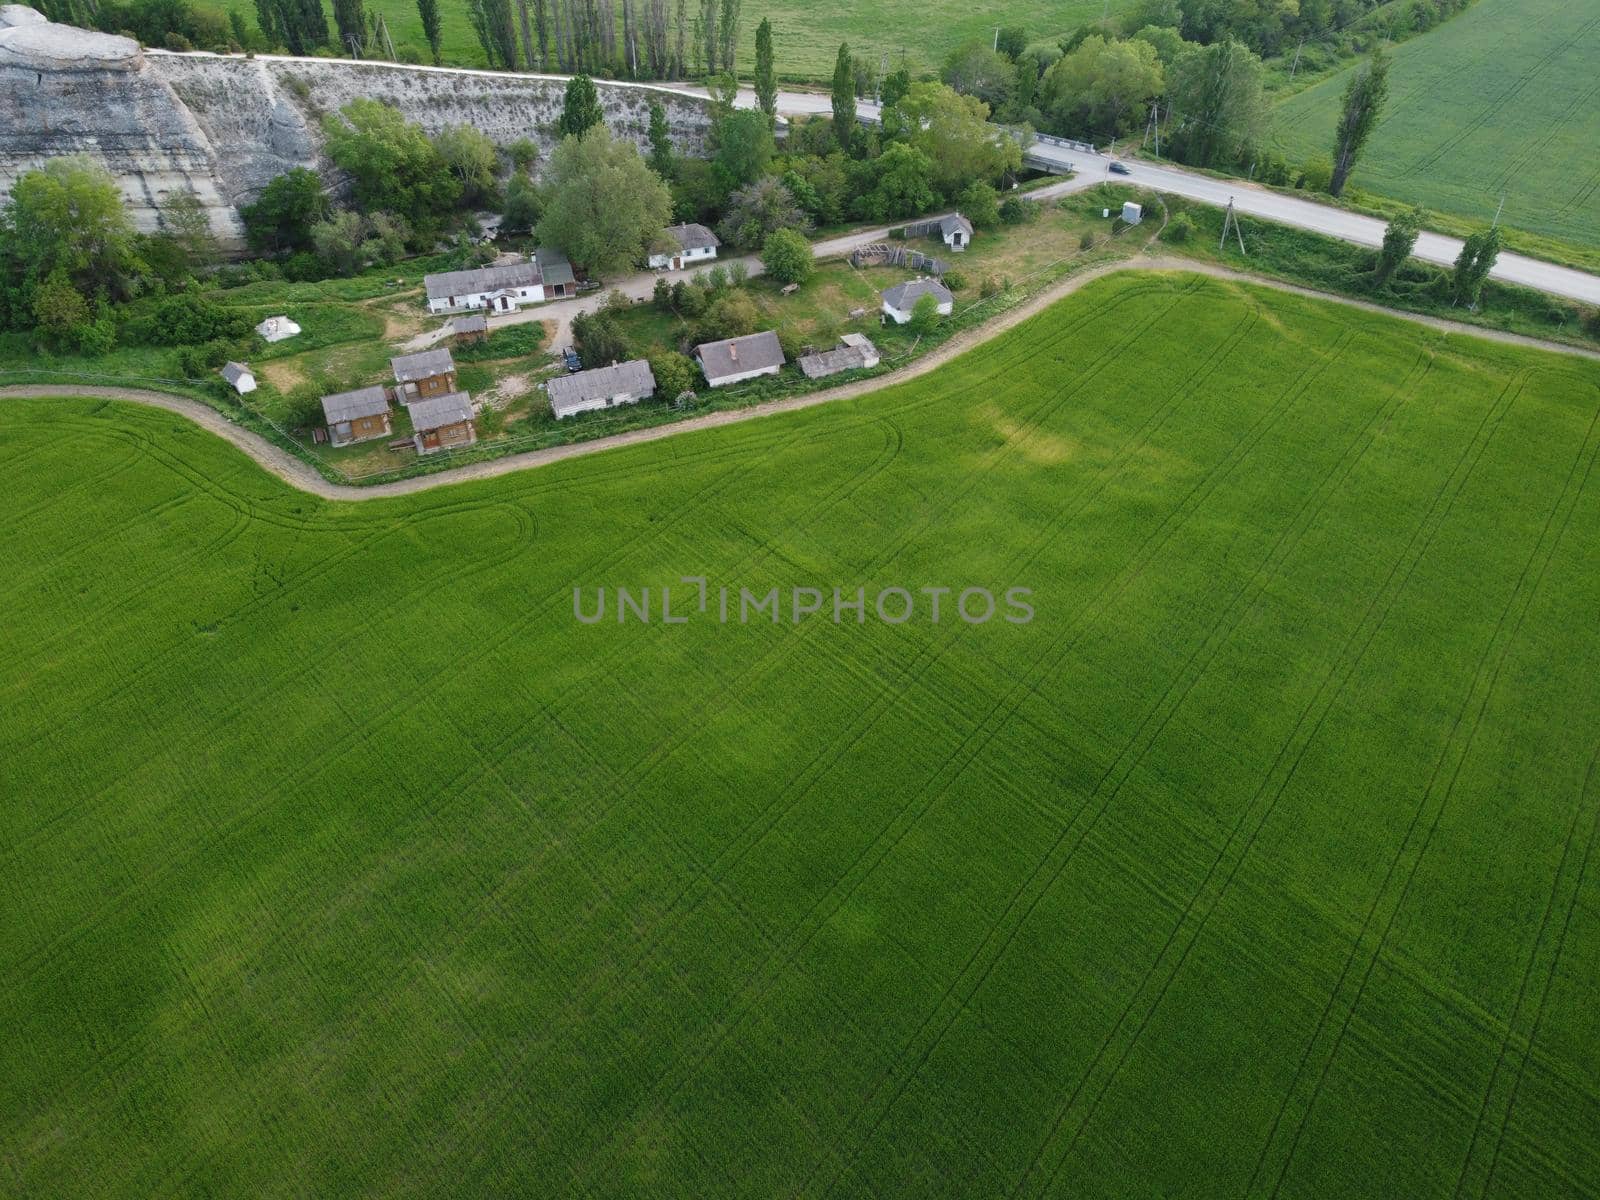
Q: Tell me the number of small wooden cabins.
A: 3